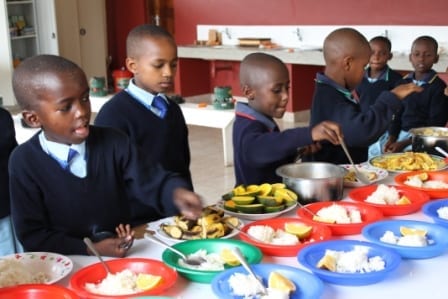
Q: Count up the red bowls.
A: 6